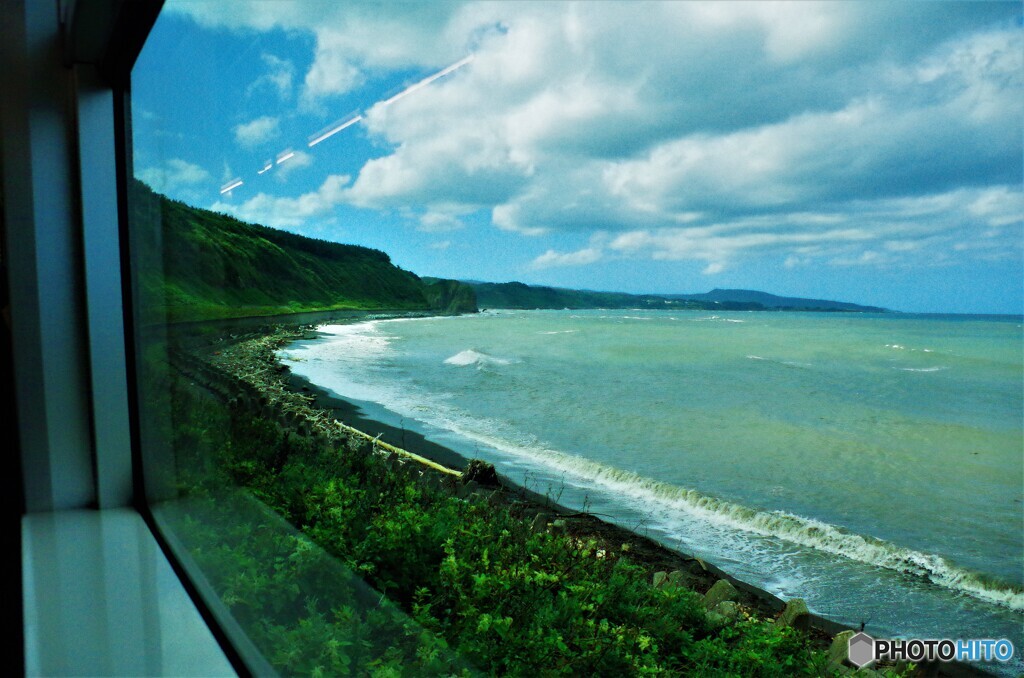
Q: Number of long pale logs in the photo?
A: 1